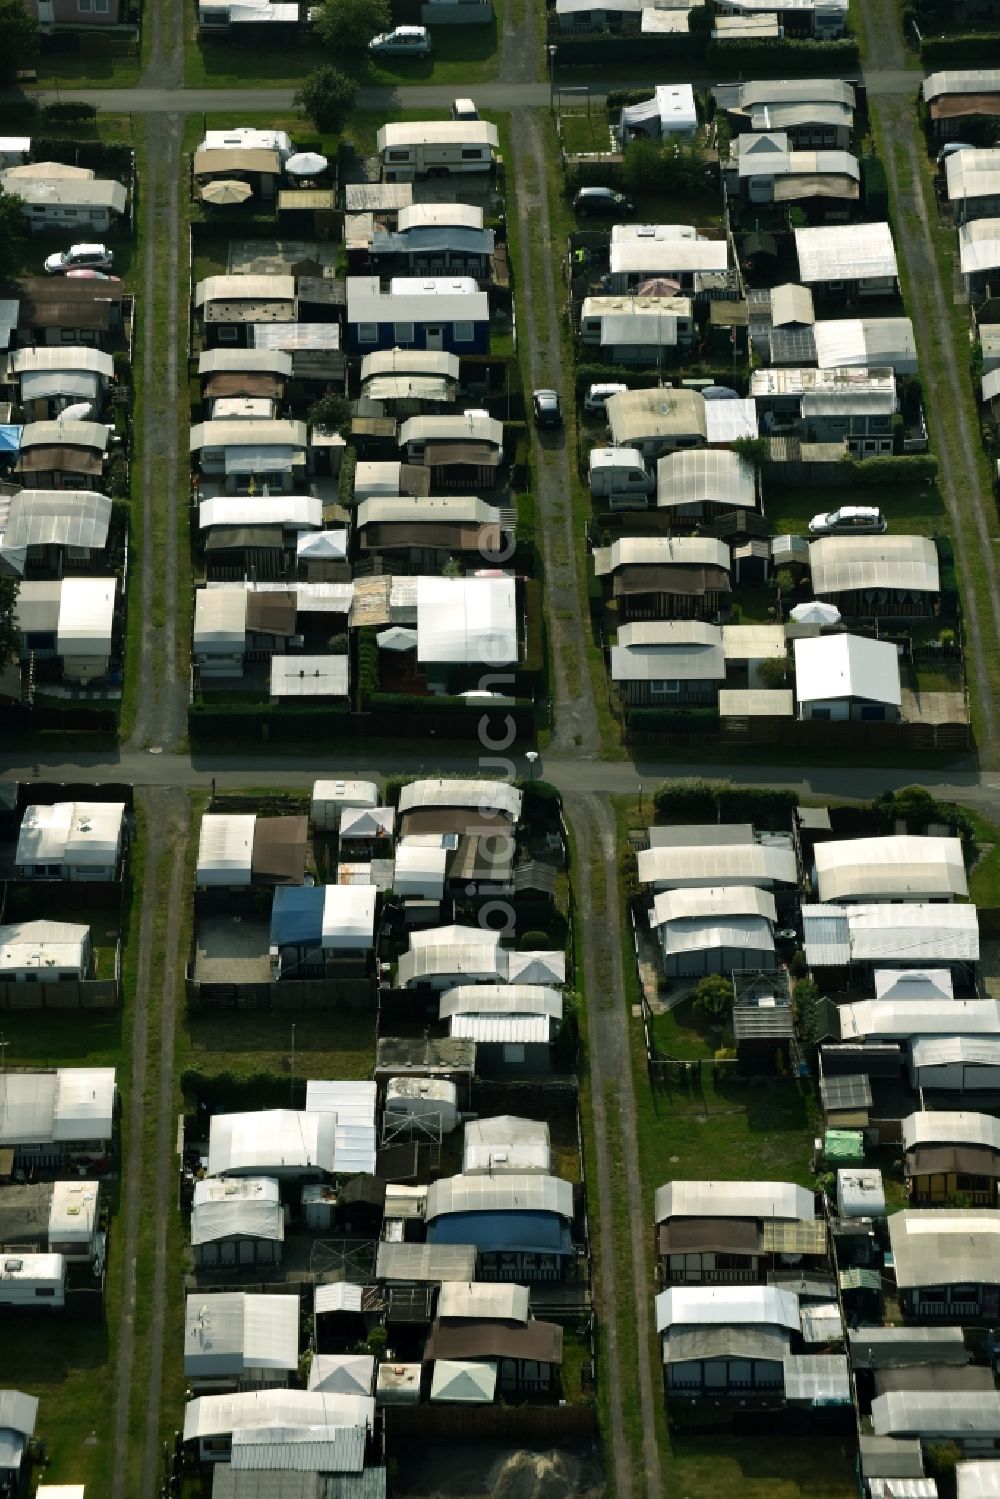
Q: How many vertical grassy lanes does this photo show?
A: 3